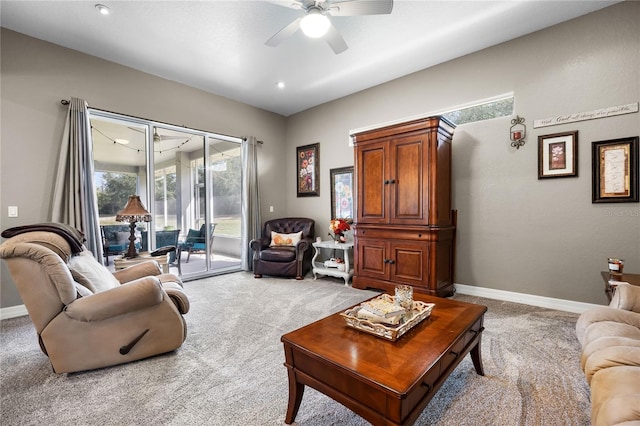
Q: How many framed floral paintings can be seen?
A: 3